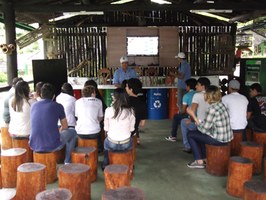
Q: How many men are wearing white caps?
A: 2